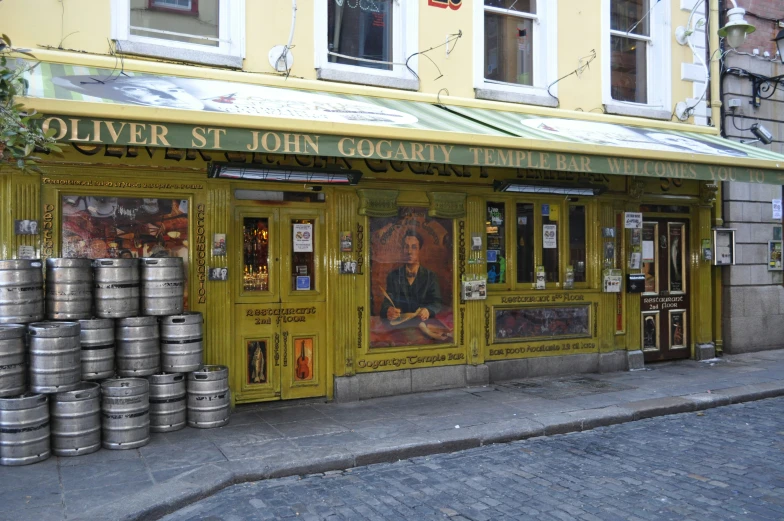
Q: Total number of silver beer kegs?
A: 14